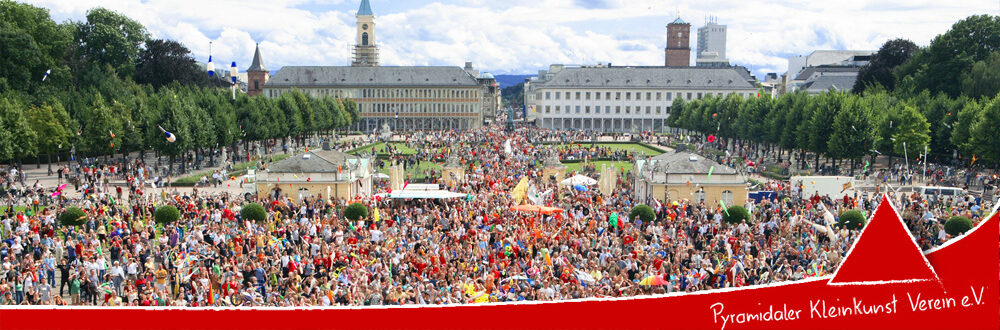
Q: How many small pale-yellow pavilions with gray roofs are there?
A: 2